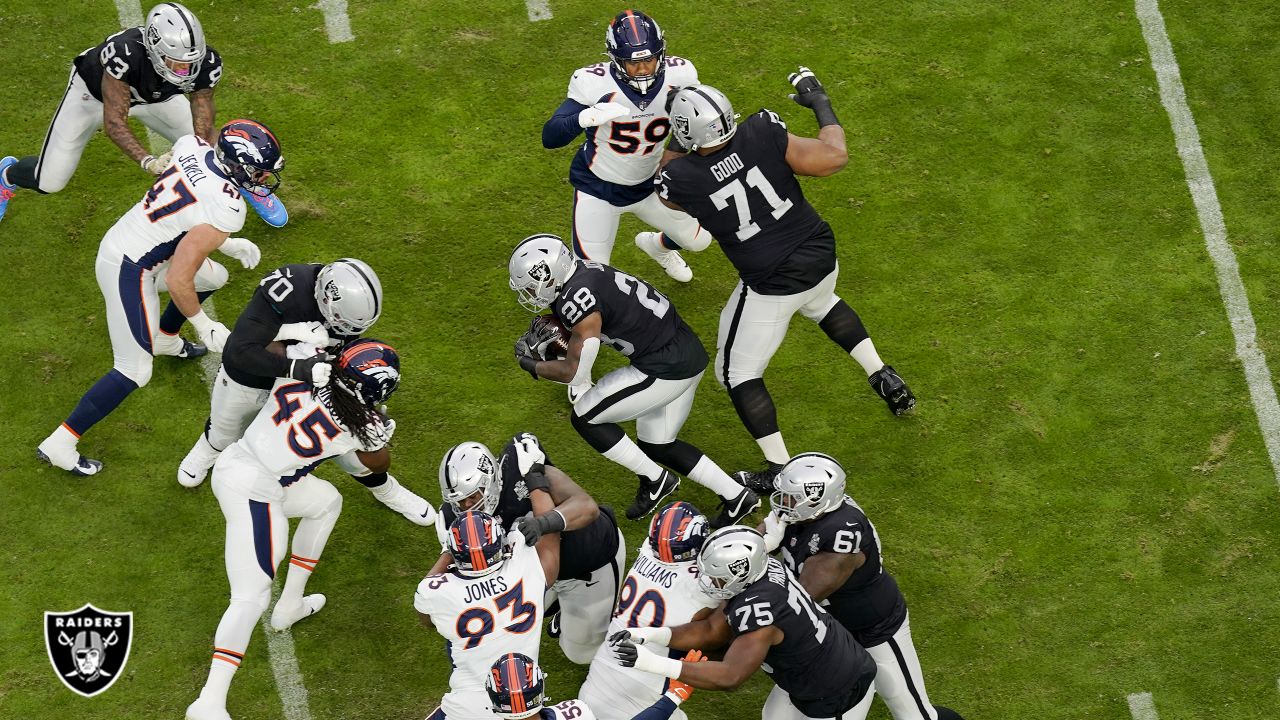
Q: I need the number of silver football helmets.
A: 7